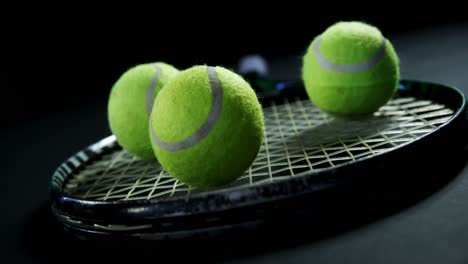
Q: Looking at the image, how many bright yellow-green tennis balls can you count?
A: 3